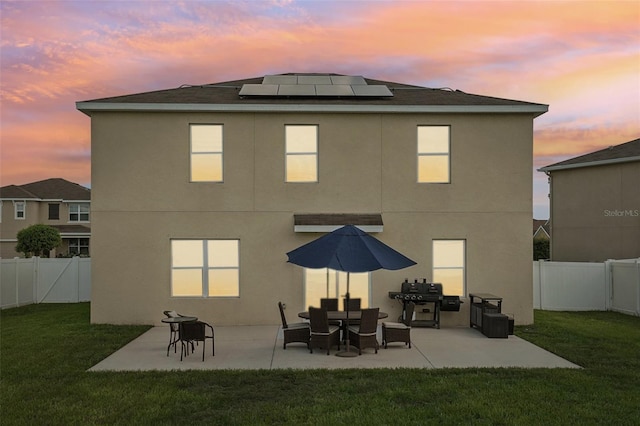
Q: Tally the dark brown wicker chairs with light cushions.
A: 6